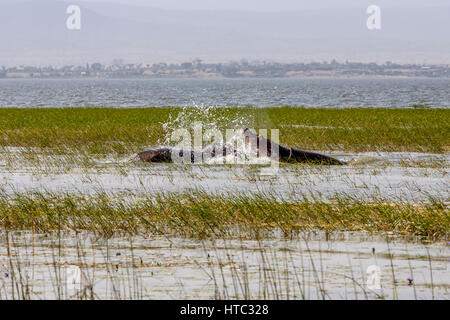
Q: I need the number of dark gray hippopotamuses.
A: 2